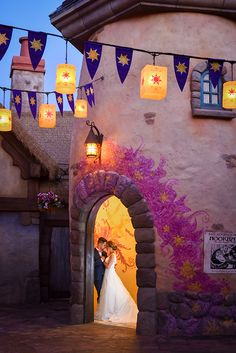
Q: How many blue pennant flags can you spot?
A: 12